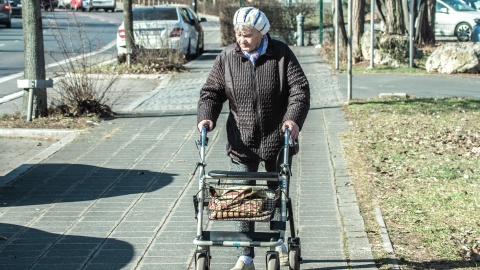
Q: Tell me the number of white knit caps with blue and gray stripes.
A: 1